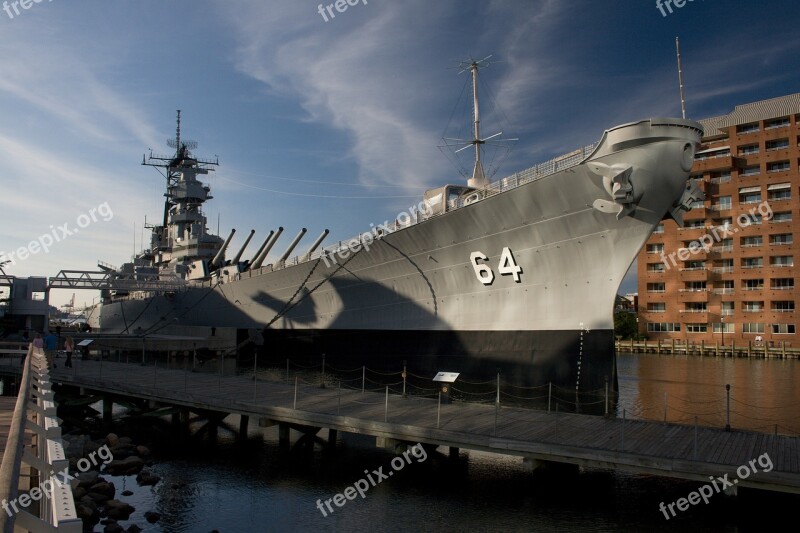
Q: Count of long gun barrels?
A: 6